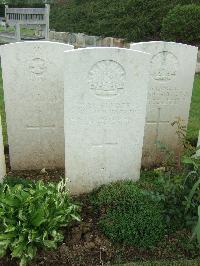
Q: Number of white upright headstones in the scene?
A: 3